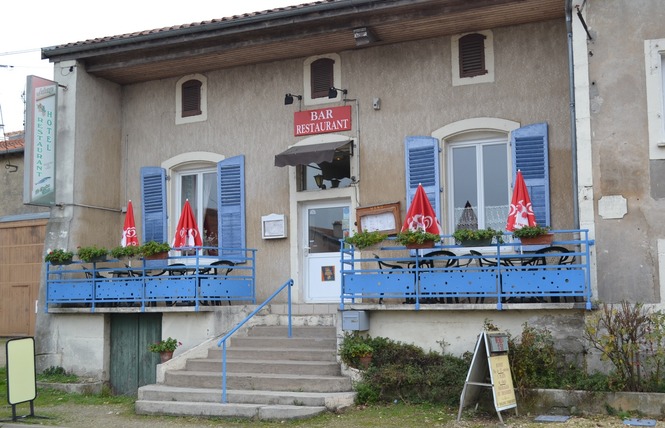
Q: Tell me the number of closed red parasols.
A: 4